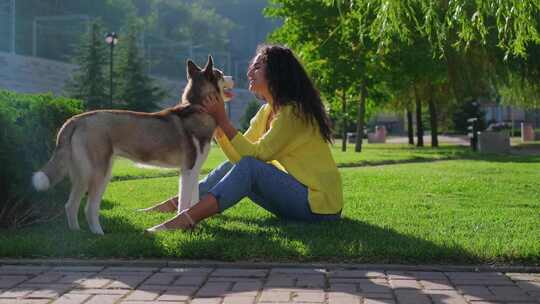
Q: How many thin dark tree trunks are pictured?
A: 5